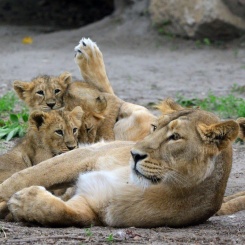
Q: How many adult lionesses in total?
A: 1